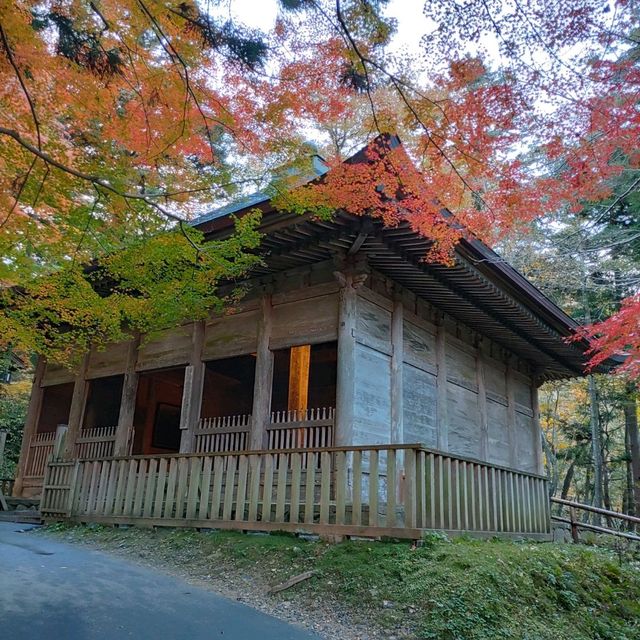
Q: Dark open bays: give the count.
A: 5